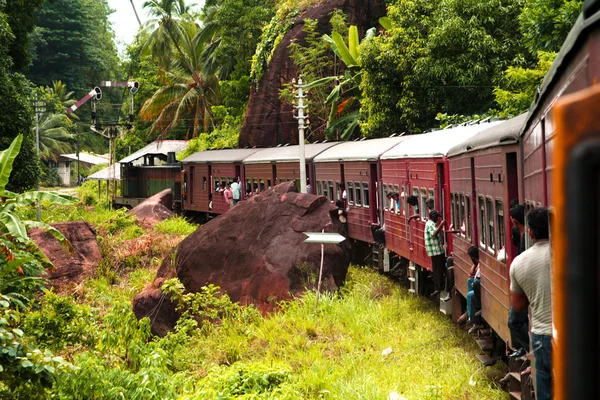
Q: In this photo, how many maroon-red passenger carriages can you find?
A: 6